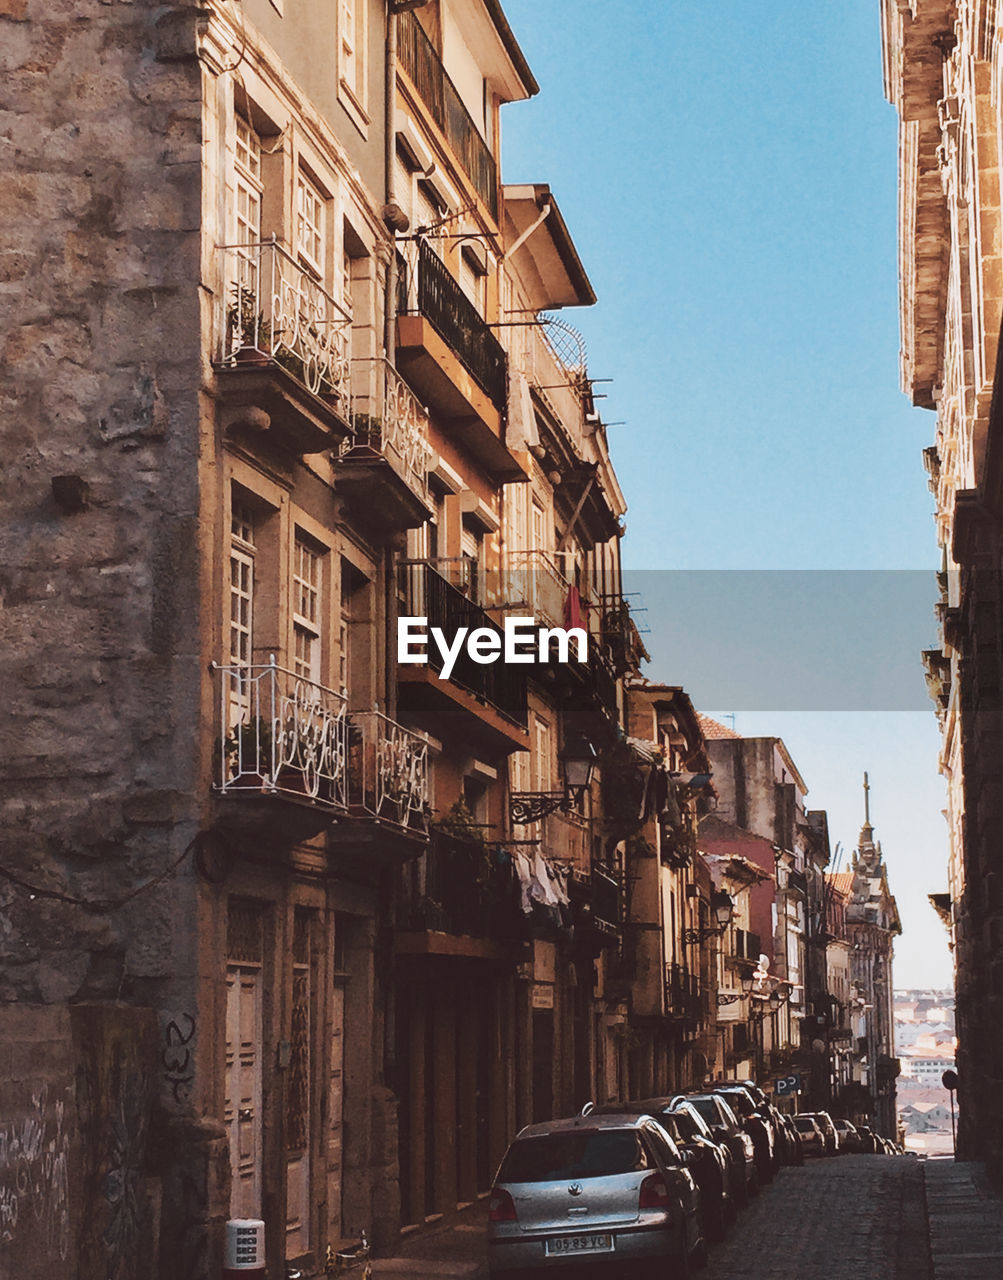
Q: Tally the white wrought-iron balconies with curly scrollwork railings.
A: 4